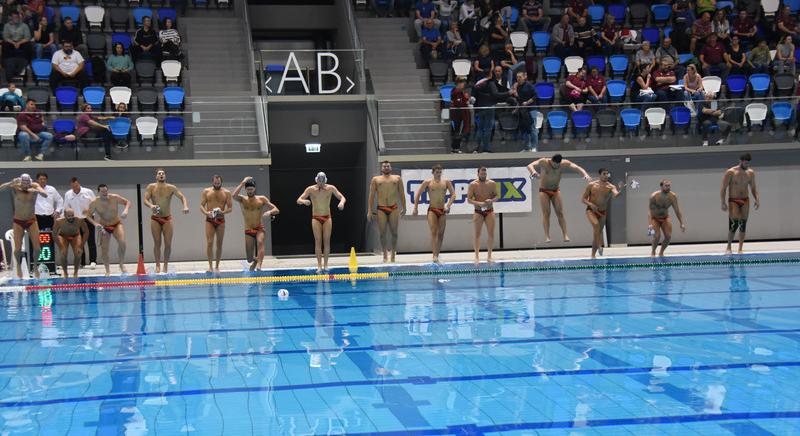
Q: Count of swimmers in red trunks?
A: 14